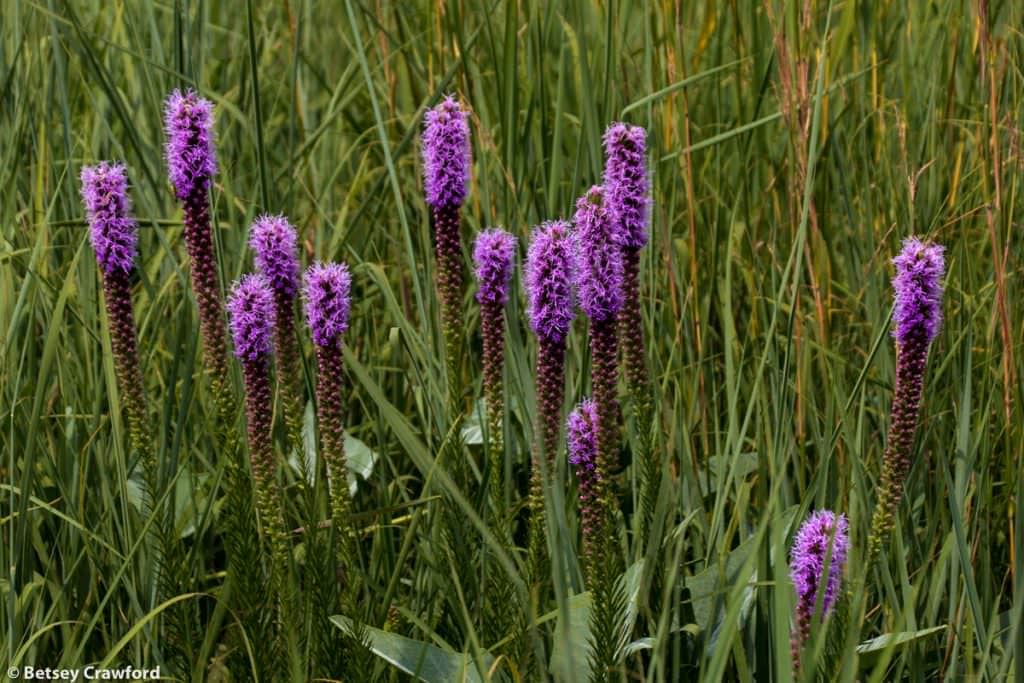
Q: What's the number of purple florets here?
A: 13